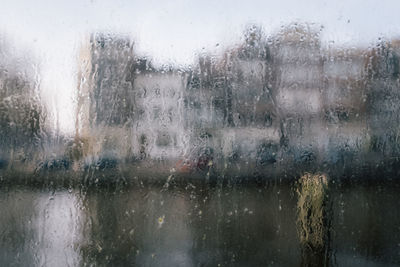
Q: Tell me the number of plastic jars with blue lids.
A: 0